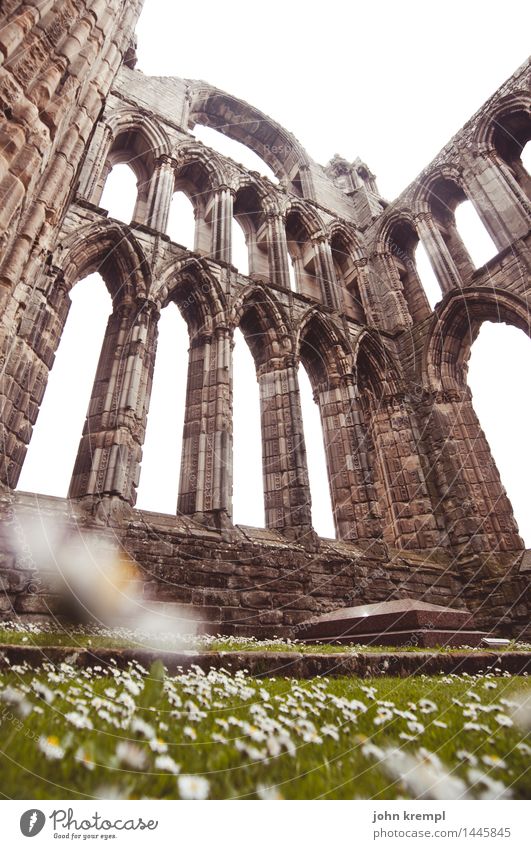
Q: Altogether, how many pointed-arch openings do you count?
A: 14